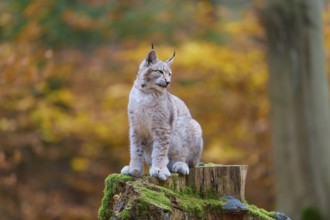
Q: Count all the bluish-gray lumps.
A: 2